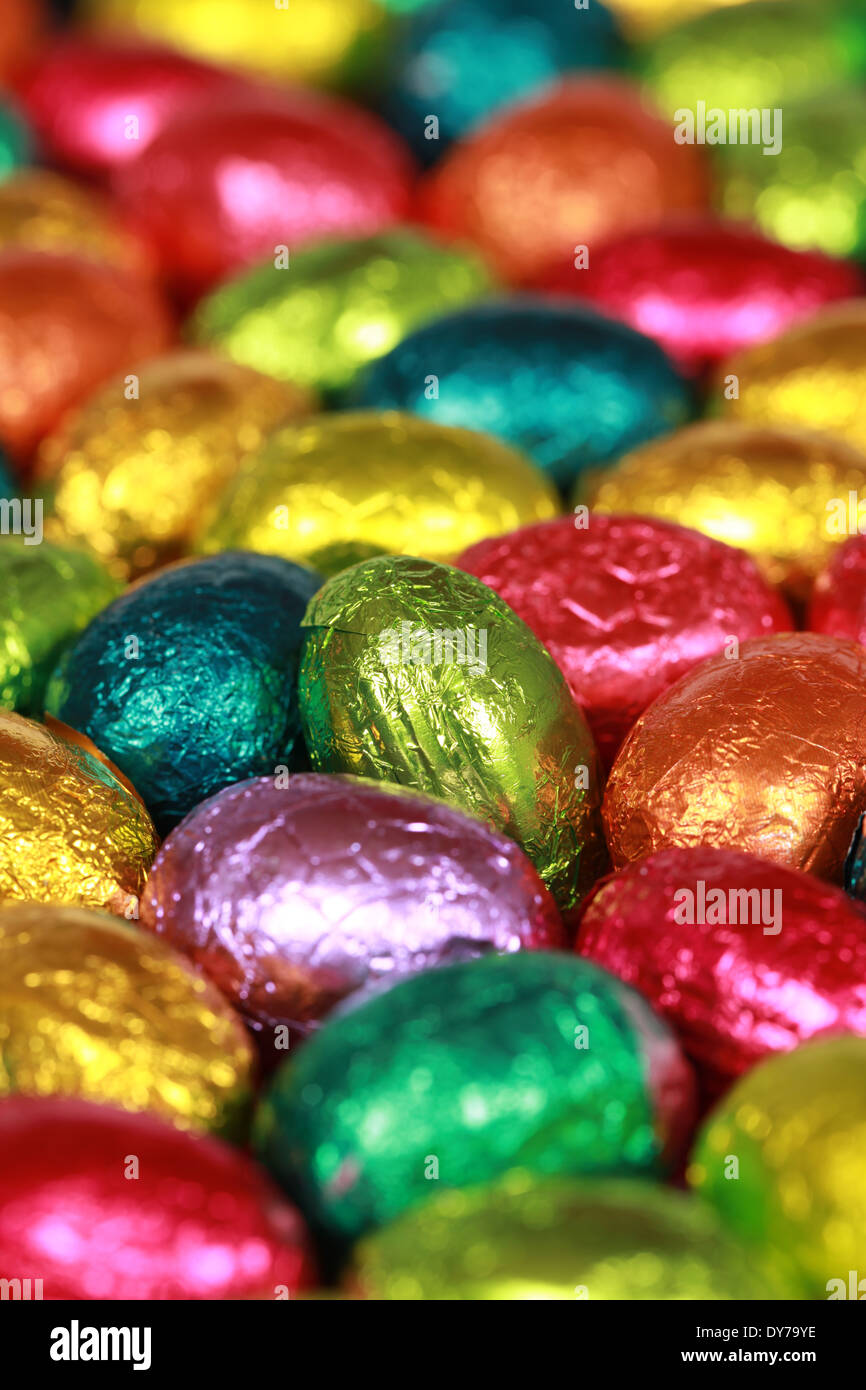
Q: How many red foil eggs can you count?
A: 7